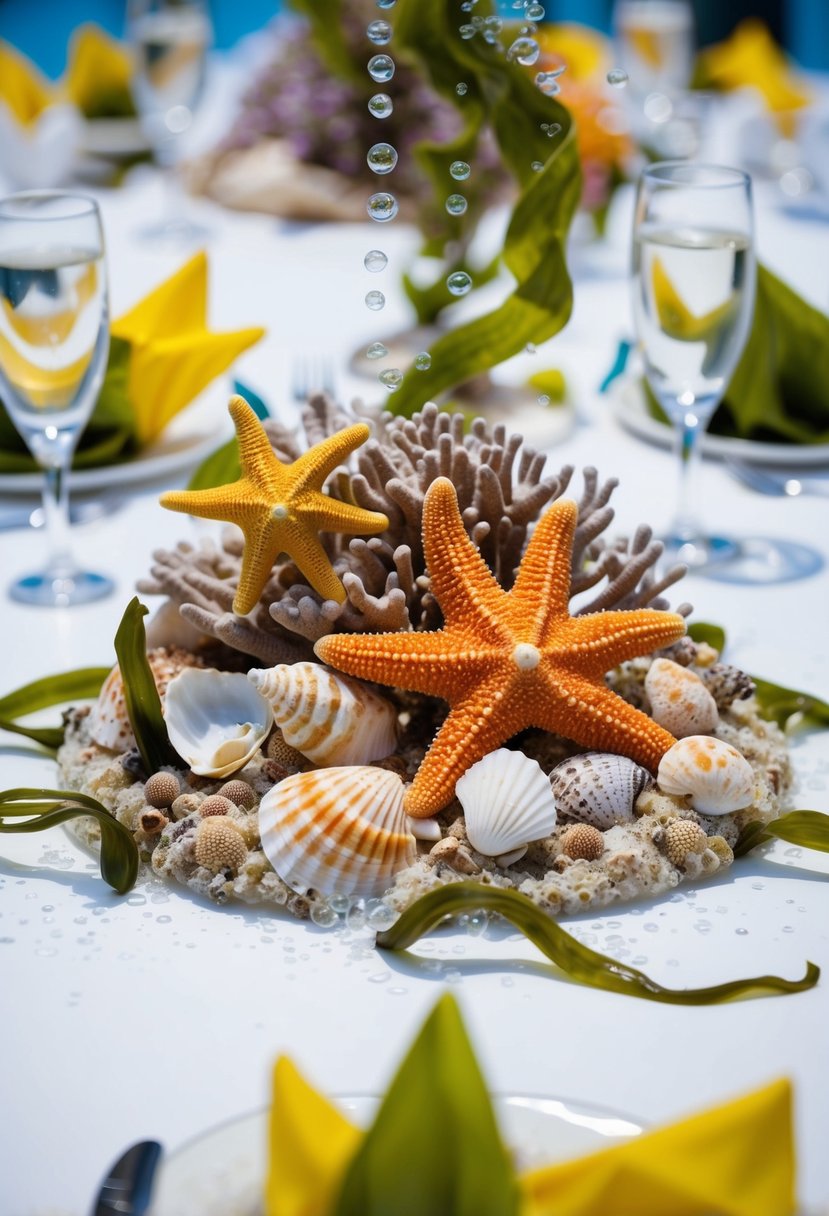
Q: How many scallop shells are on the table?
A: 2